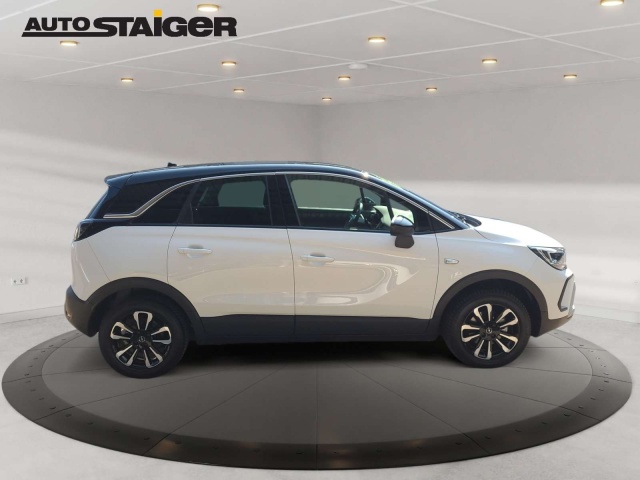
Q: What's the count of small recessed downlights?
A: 12